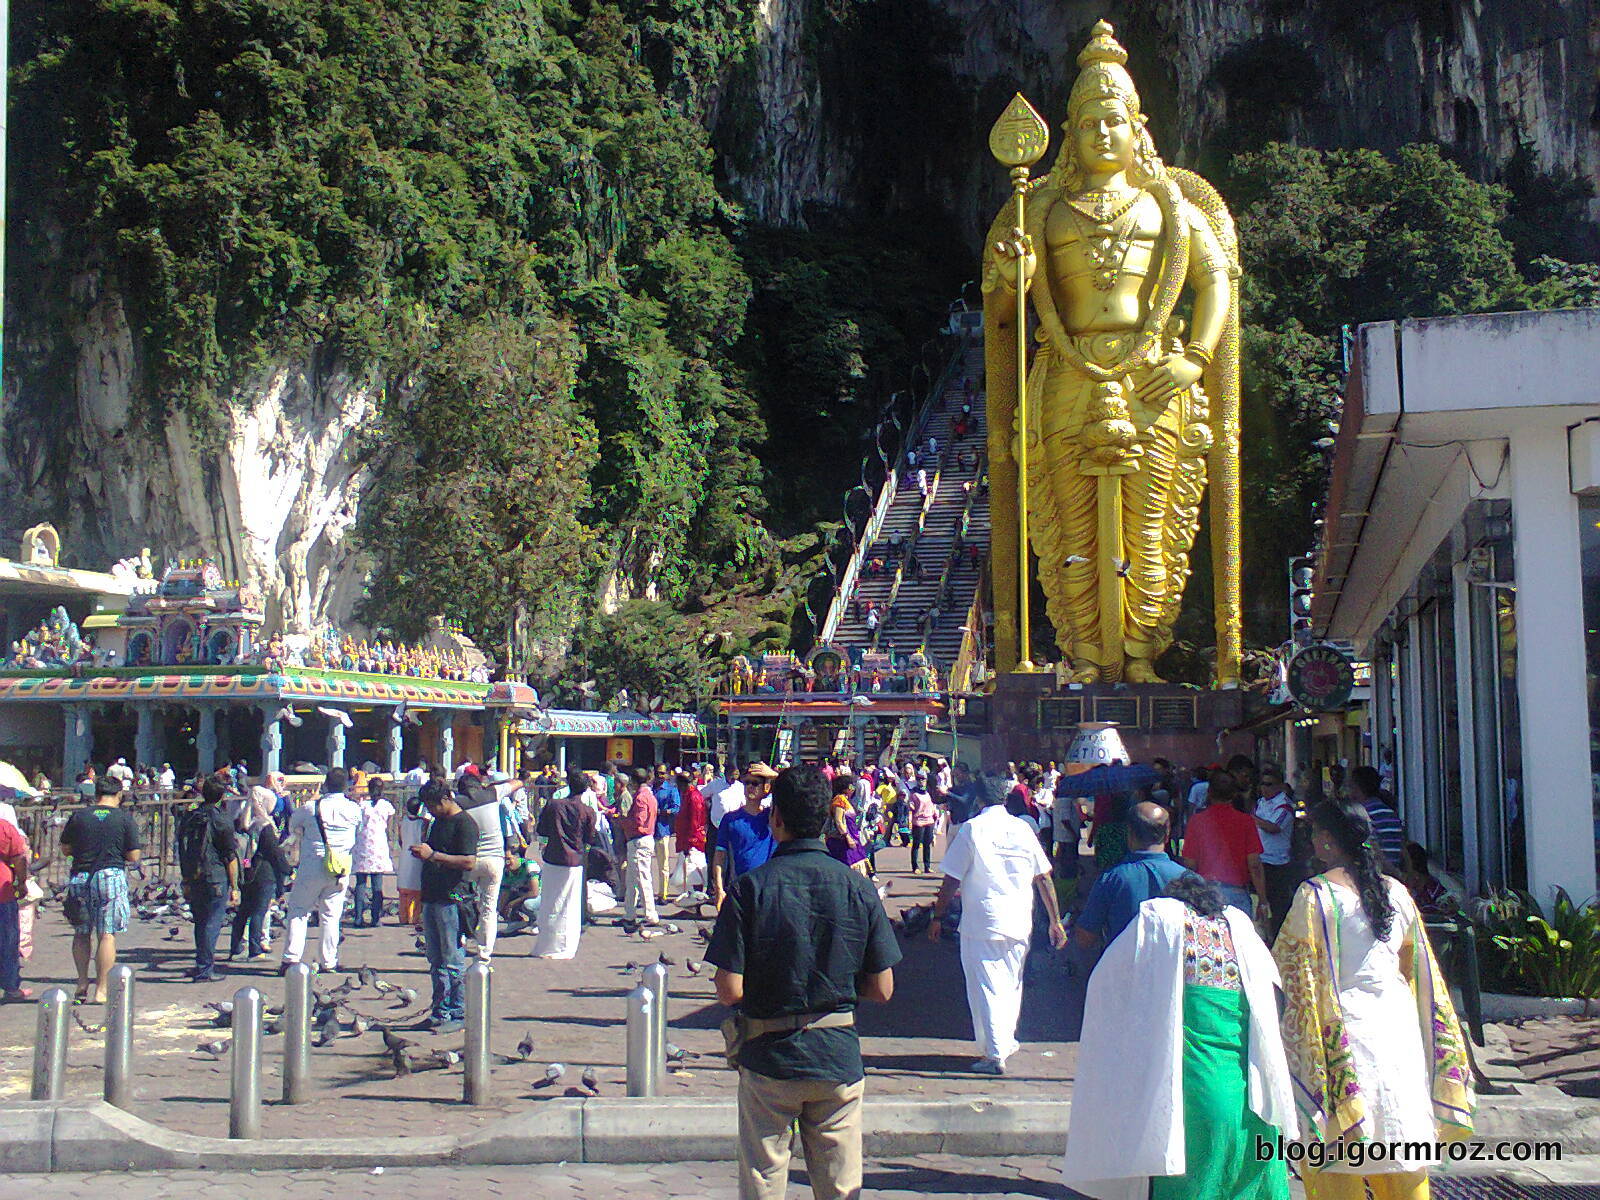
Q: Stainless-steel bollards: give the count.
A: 7